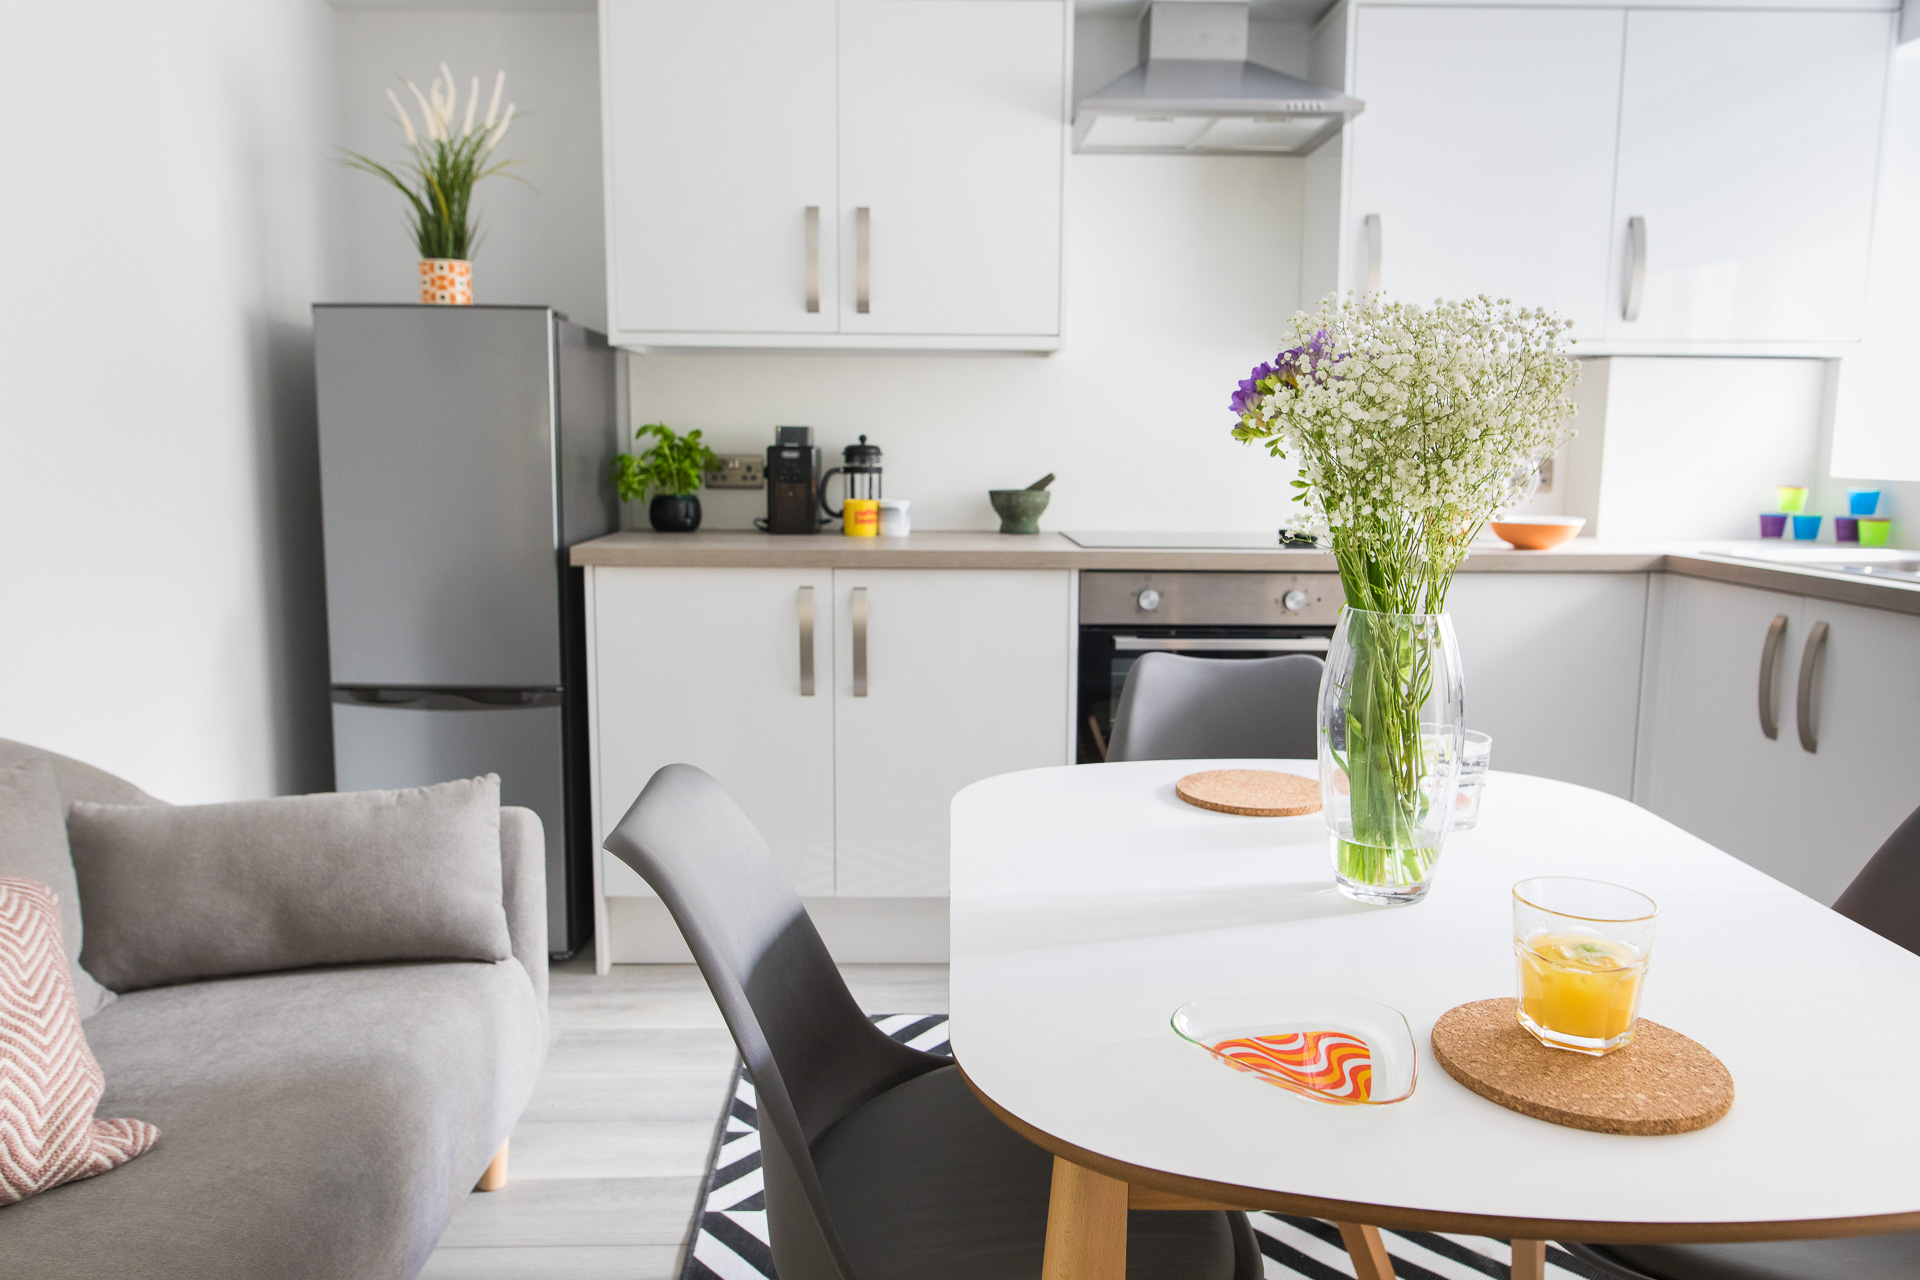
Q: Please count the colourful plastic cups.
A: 6